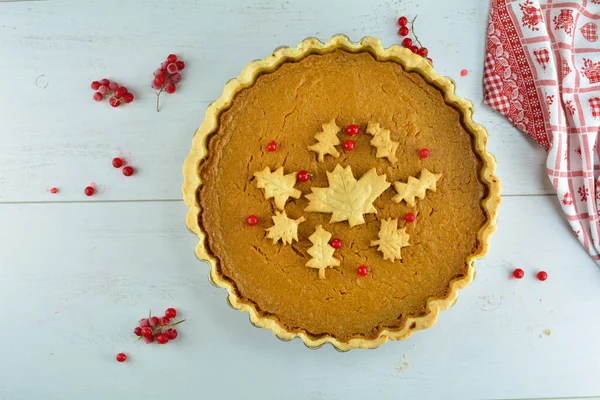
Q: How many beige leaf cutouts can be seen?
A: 8